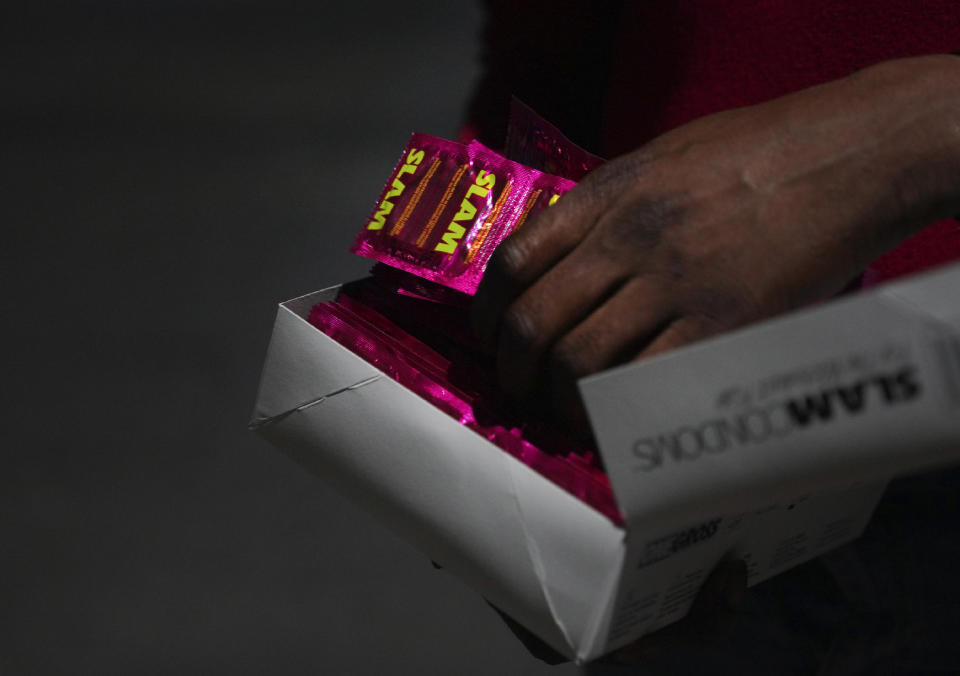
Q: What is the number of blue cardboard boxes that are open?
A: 0